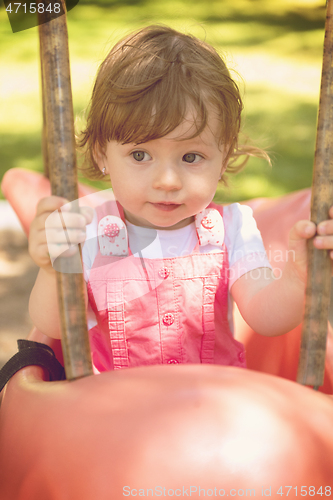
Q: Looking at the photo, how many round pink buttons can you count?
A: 5